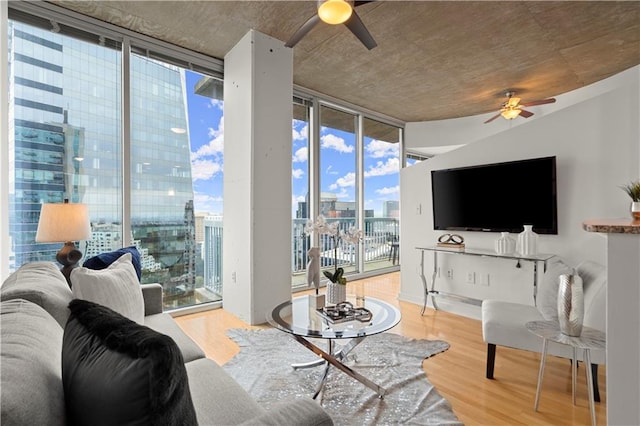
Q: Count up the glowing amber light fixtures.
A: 3